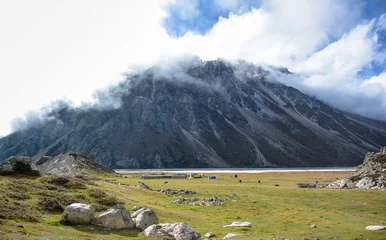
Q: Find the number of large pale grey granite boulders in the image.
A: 4